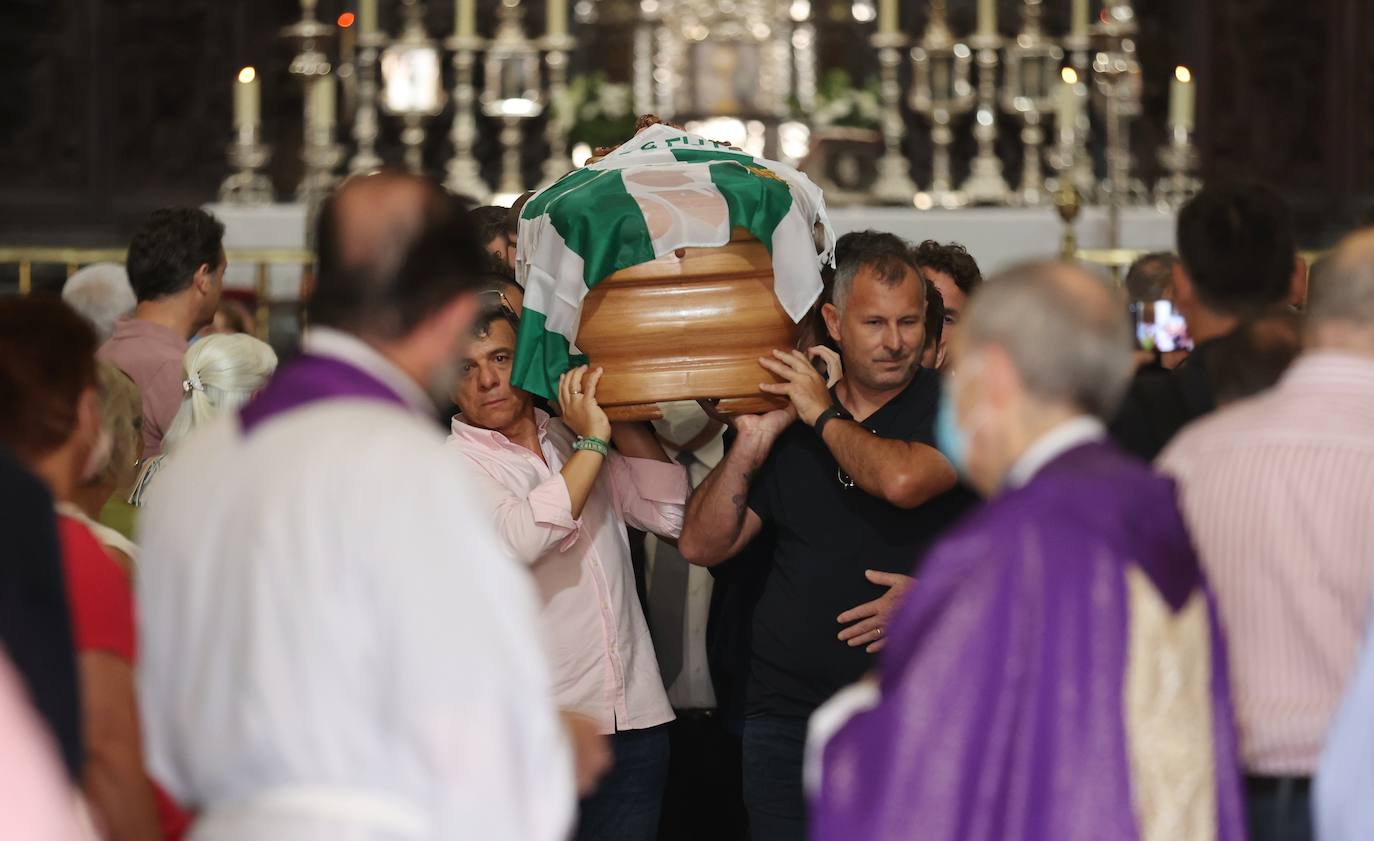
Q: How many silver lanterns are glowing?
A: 1